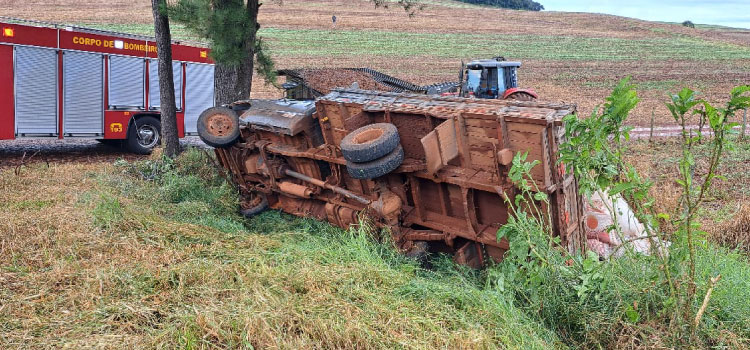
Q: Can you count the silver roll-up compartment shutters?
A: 5